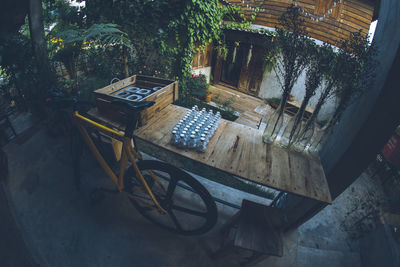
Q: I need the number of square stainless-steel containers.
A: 4